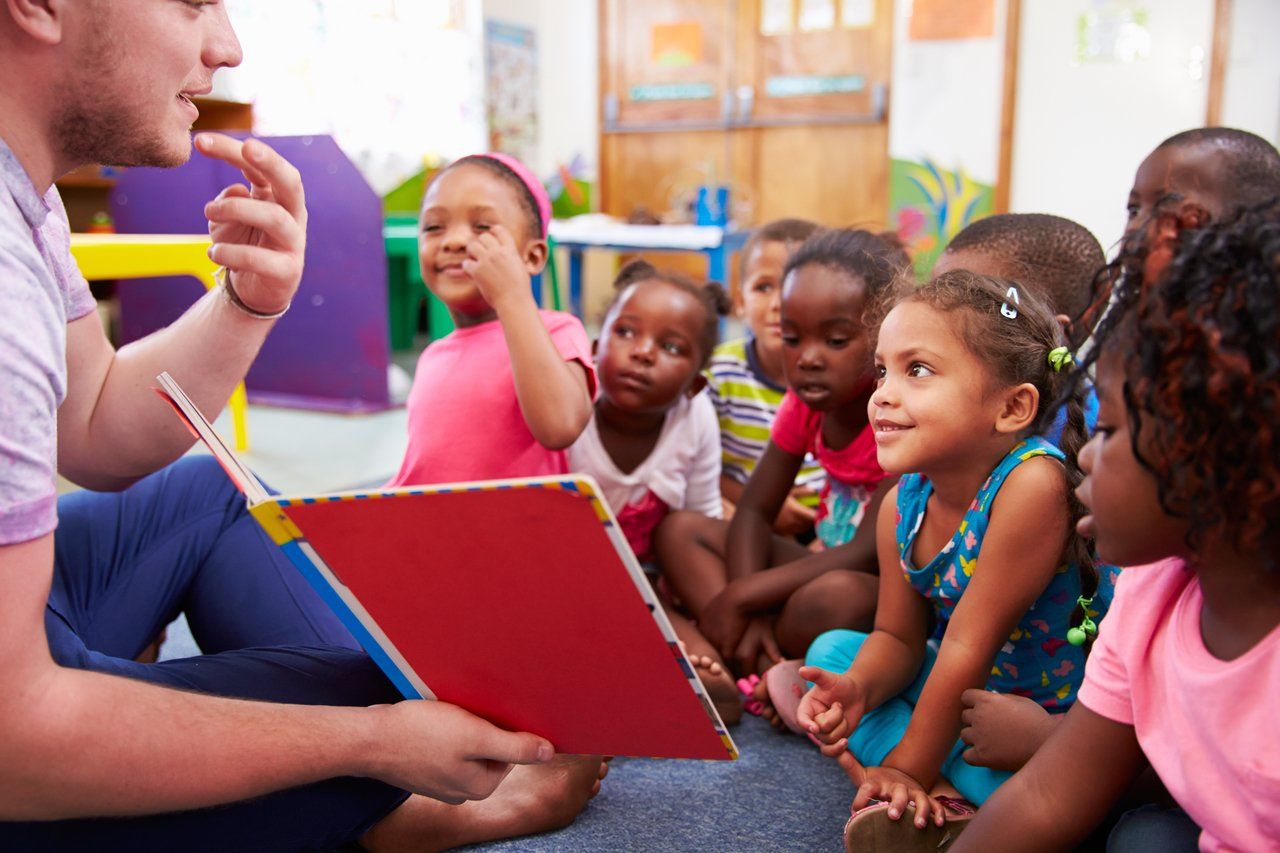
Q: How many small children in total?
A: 8